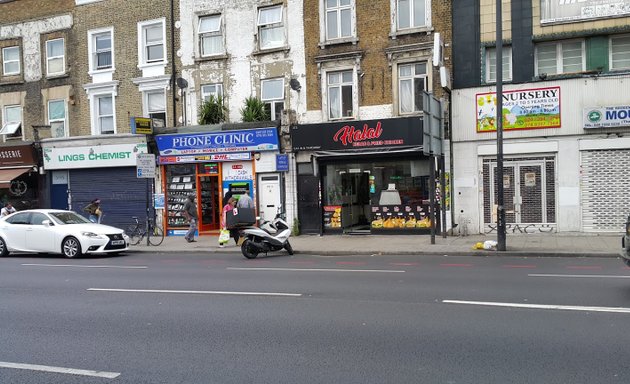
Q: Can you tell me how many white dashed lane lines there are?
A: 6